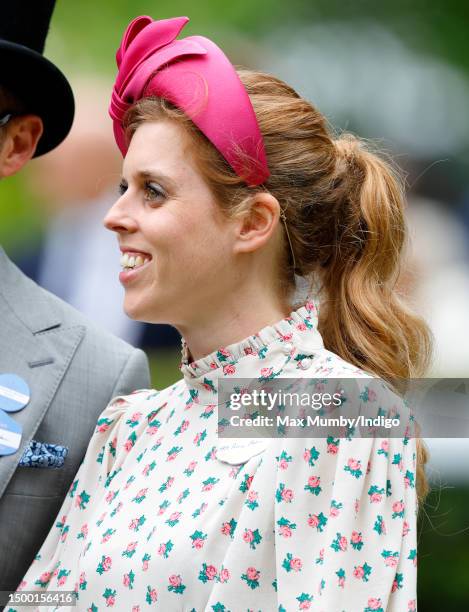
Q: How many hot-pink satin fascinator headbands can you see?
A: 1